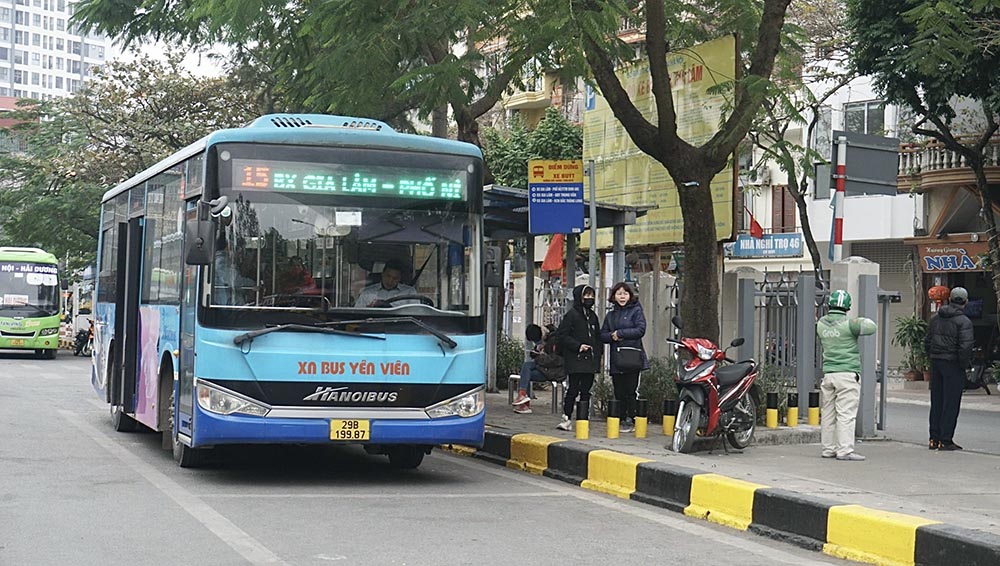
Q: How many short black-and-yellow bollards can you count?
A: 7